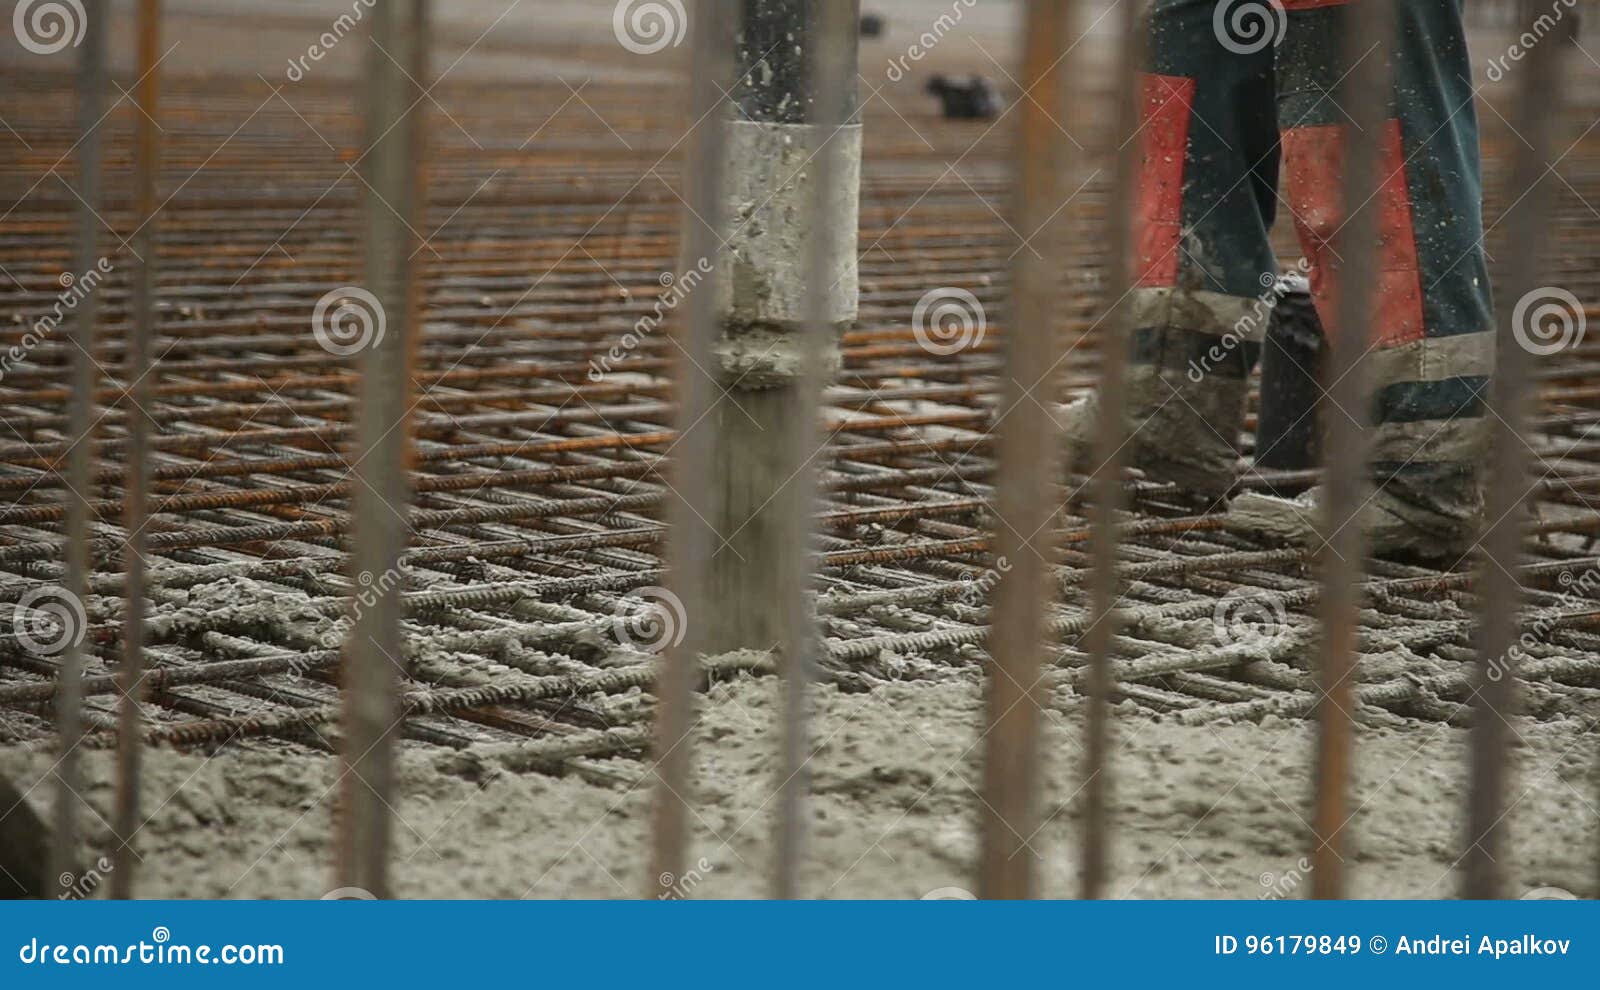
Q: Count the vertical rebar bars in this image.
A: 9